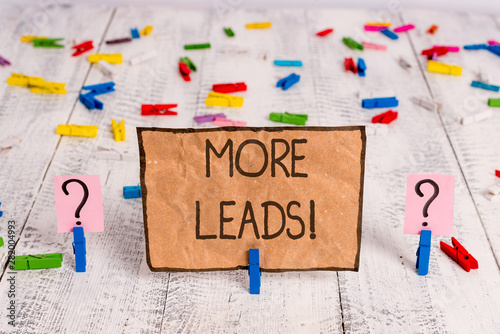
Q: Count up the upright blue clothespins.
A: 3